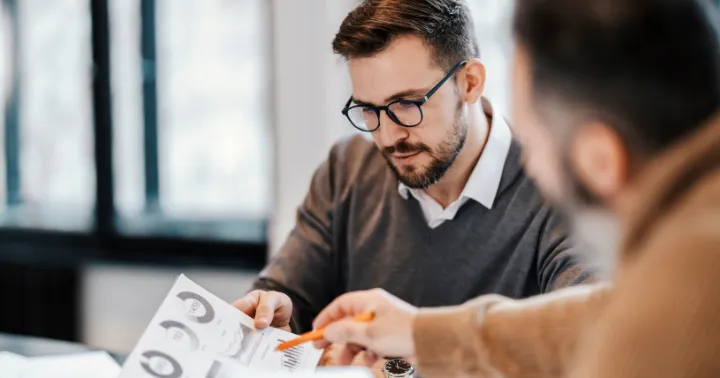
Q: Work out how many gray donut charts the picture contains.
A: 3